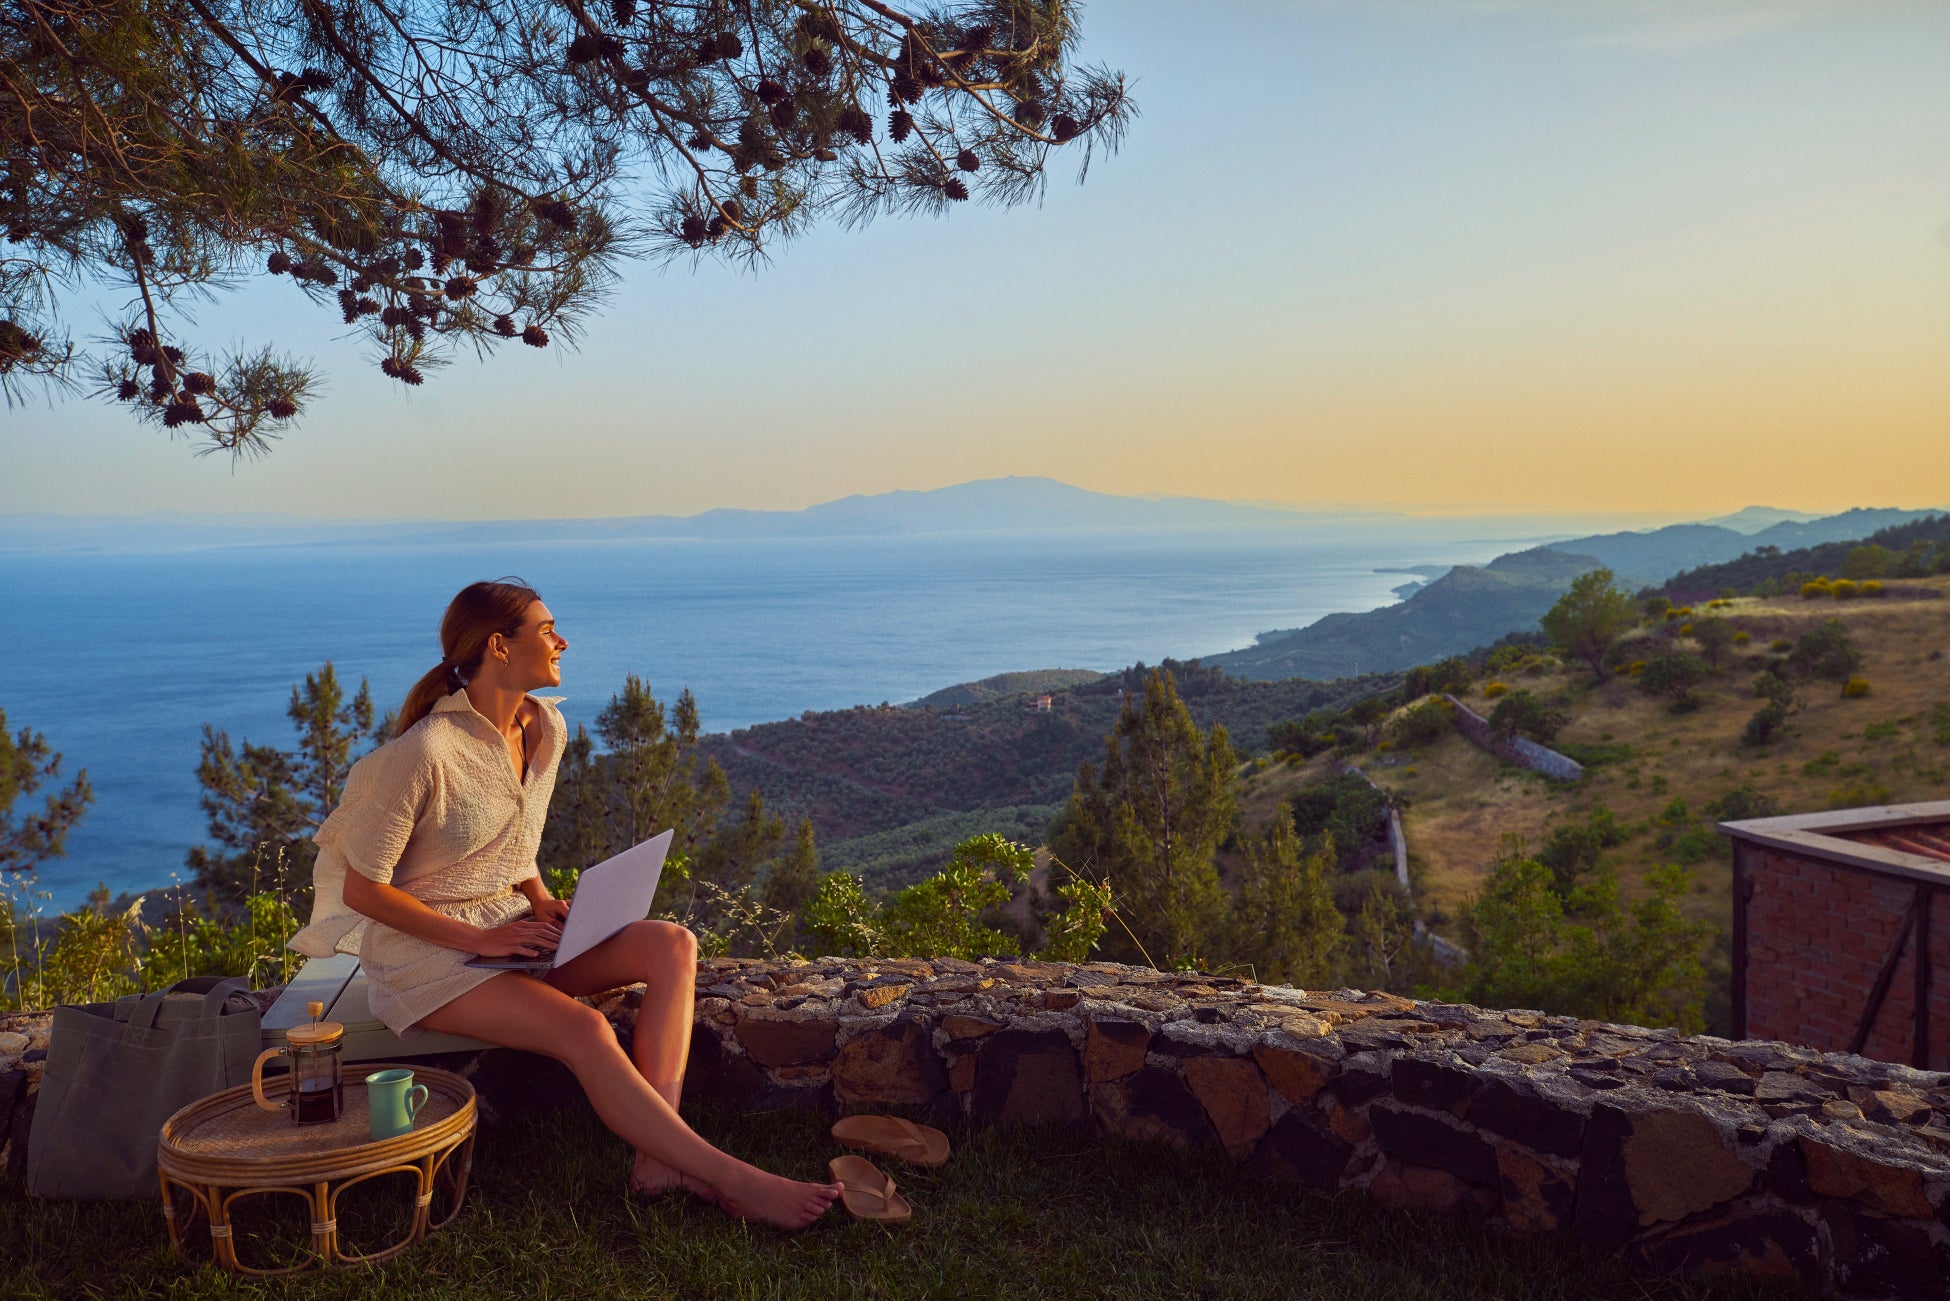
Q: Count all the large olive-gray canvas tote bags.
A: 1